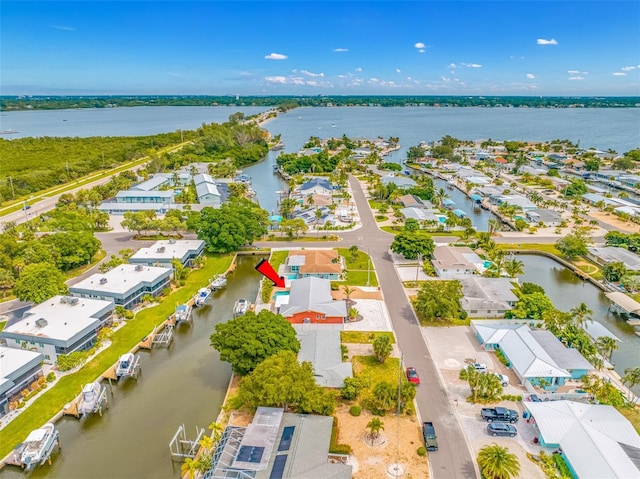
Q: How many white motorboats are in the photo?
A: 7